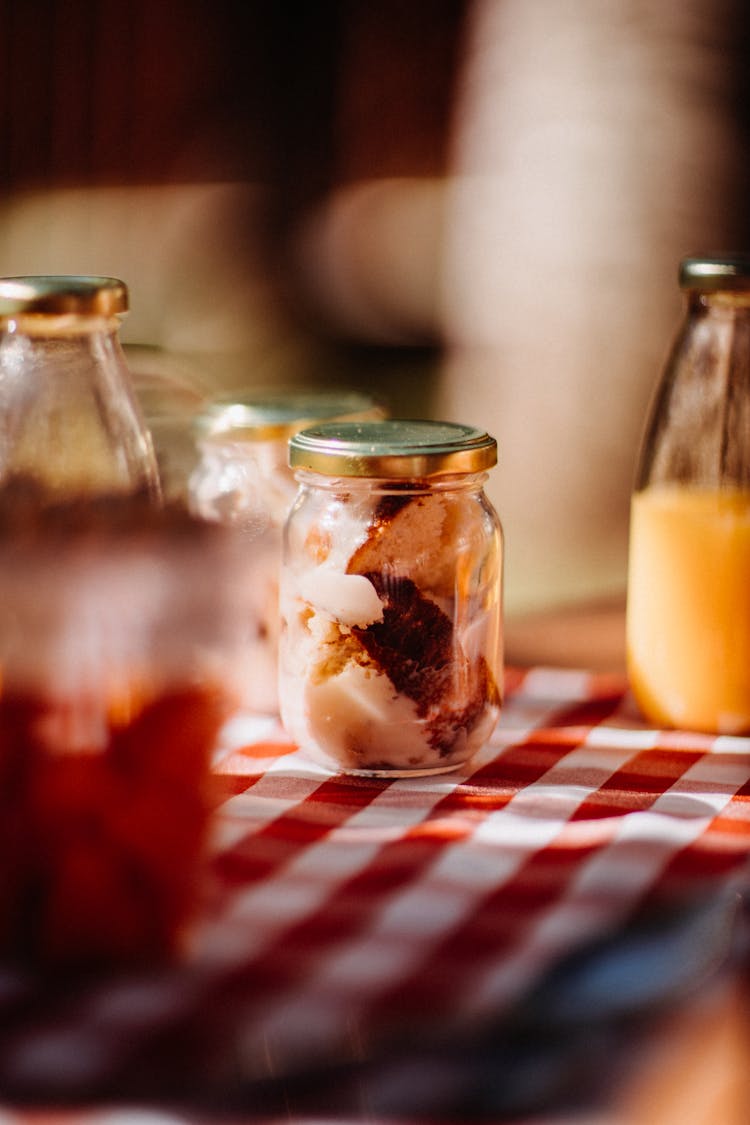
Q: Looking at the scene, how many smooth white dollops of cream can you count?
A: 2